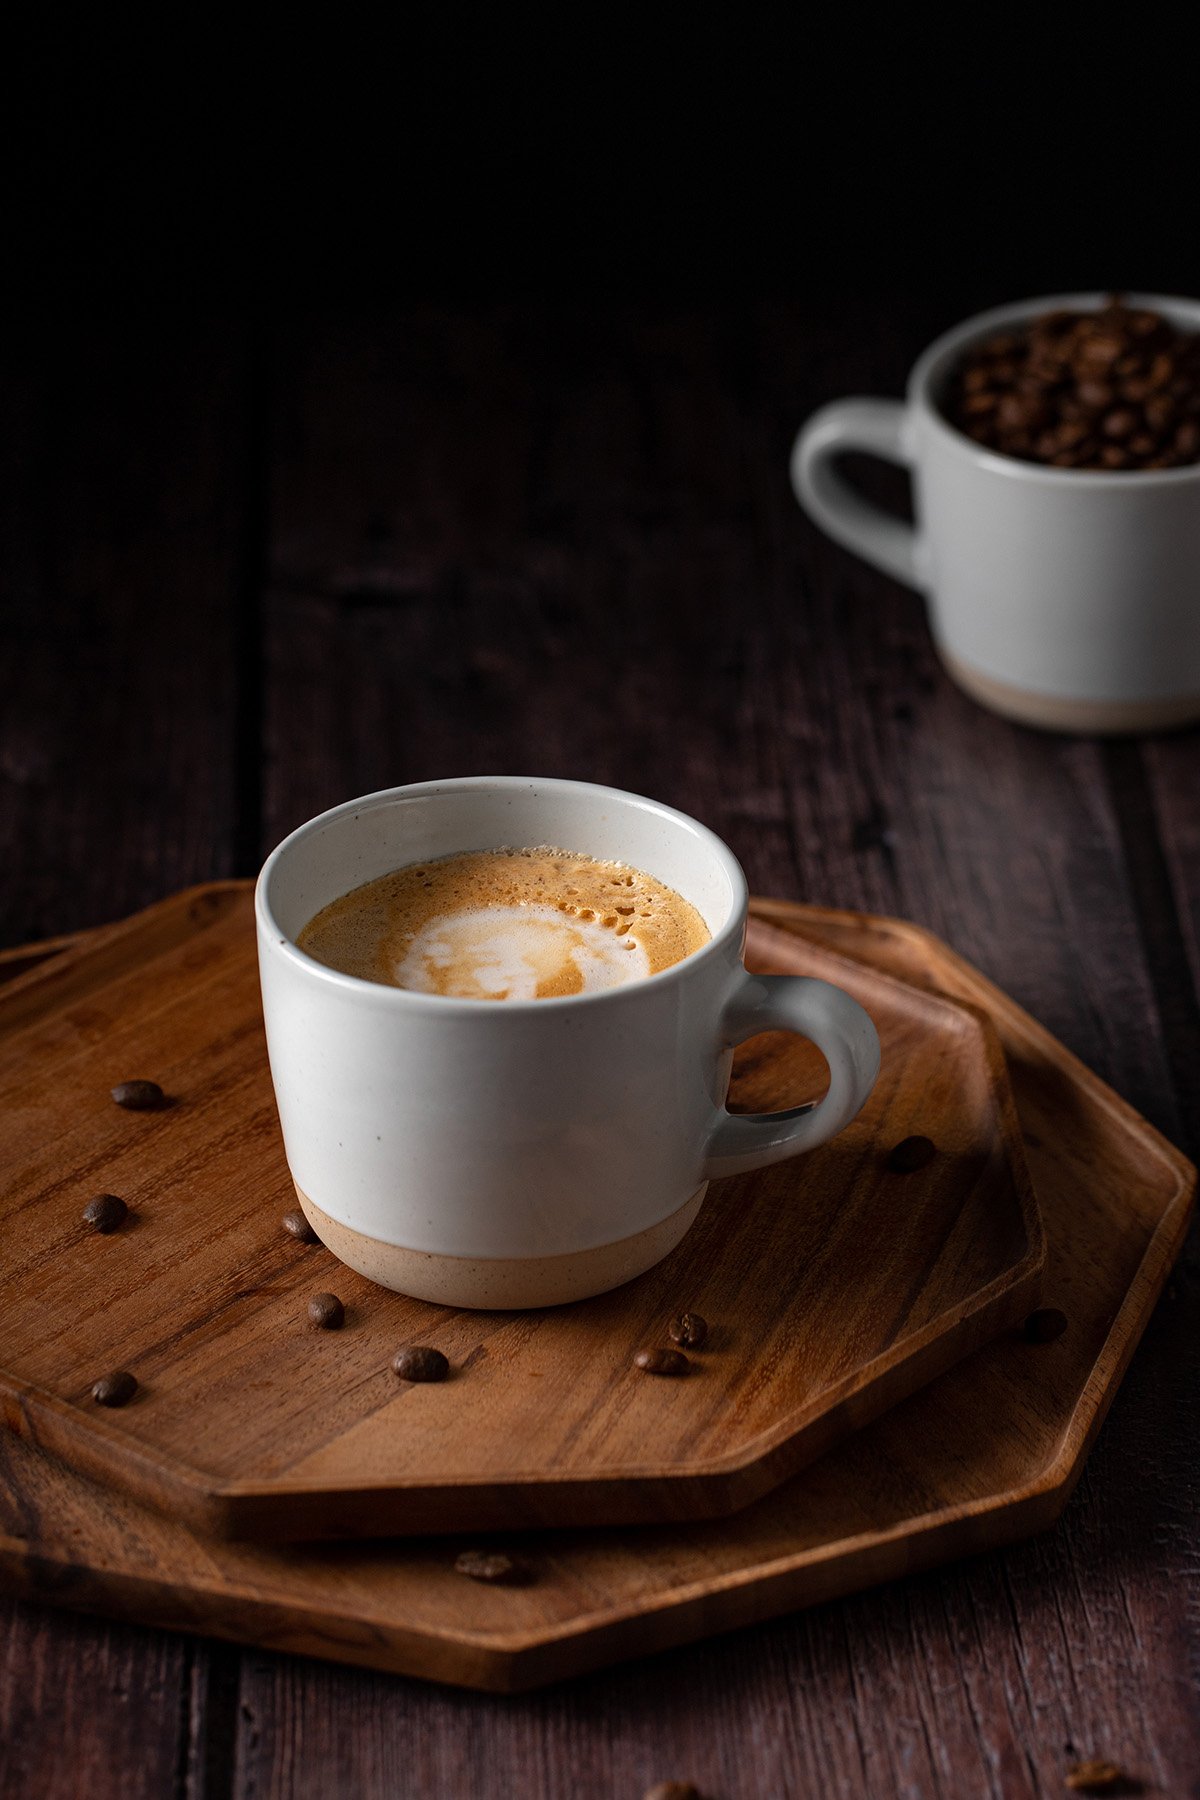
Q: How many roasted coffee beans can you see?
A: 13